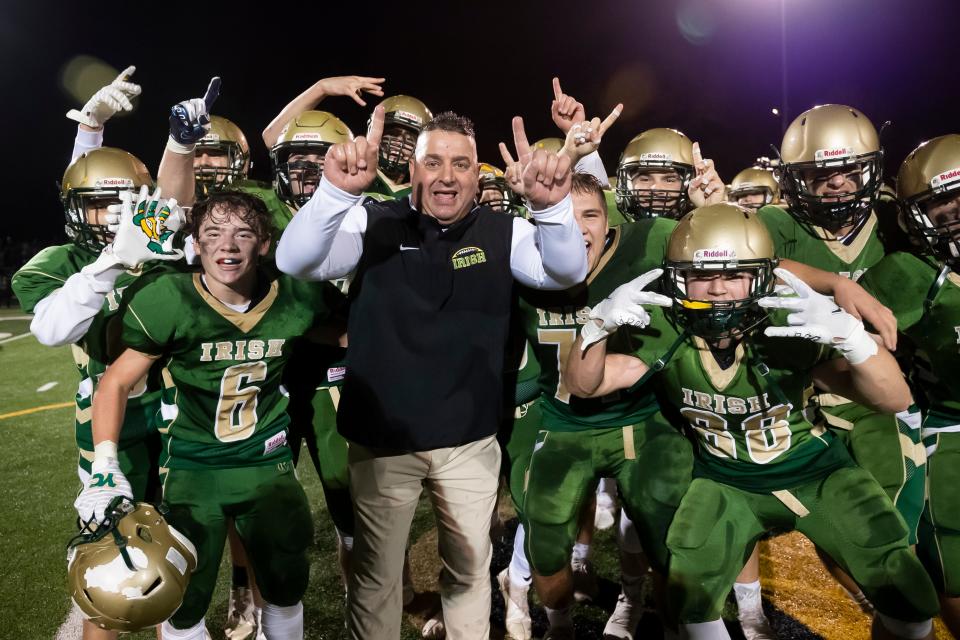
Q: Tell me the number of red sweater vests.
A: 0